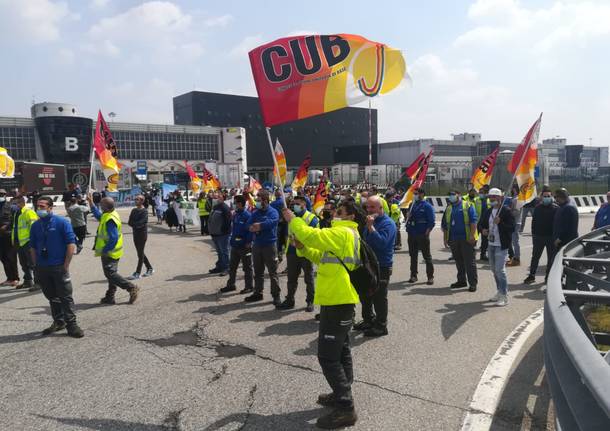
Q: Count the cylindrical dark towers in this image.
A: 1